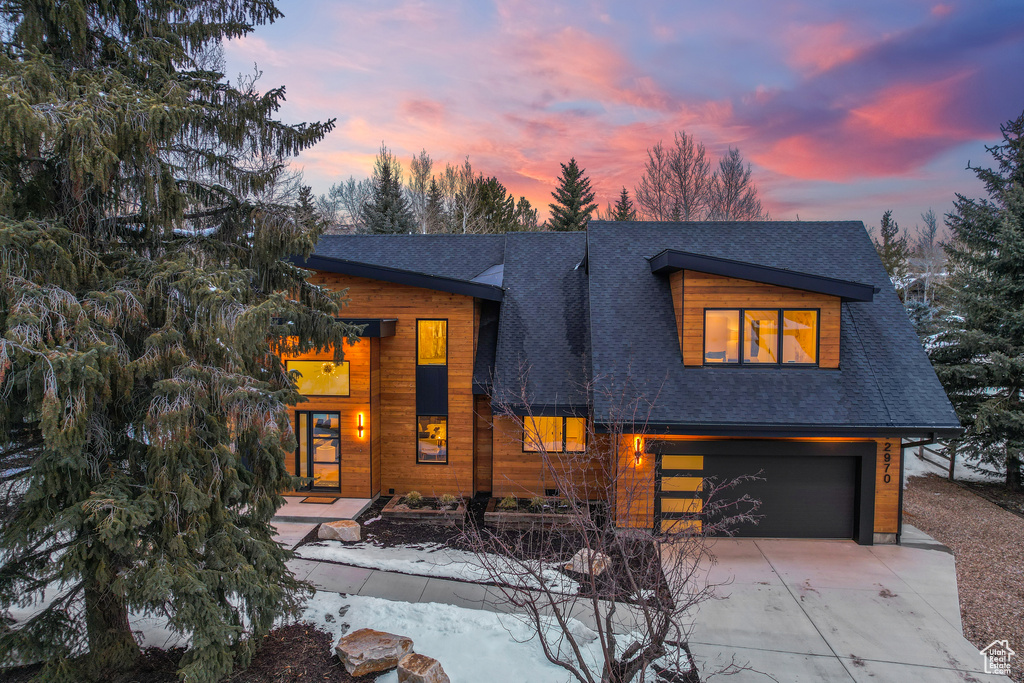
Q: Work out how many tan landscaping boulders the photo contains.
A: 4